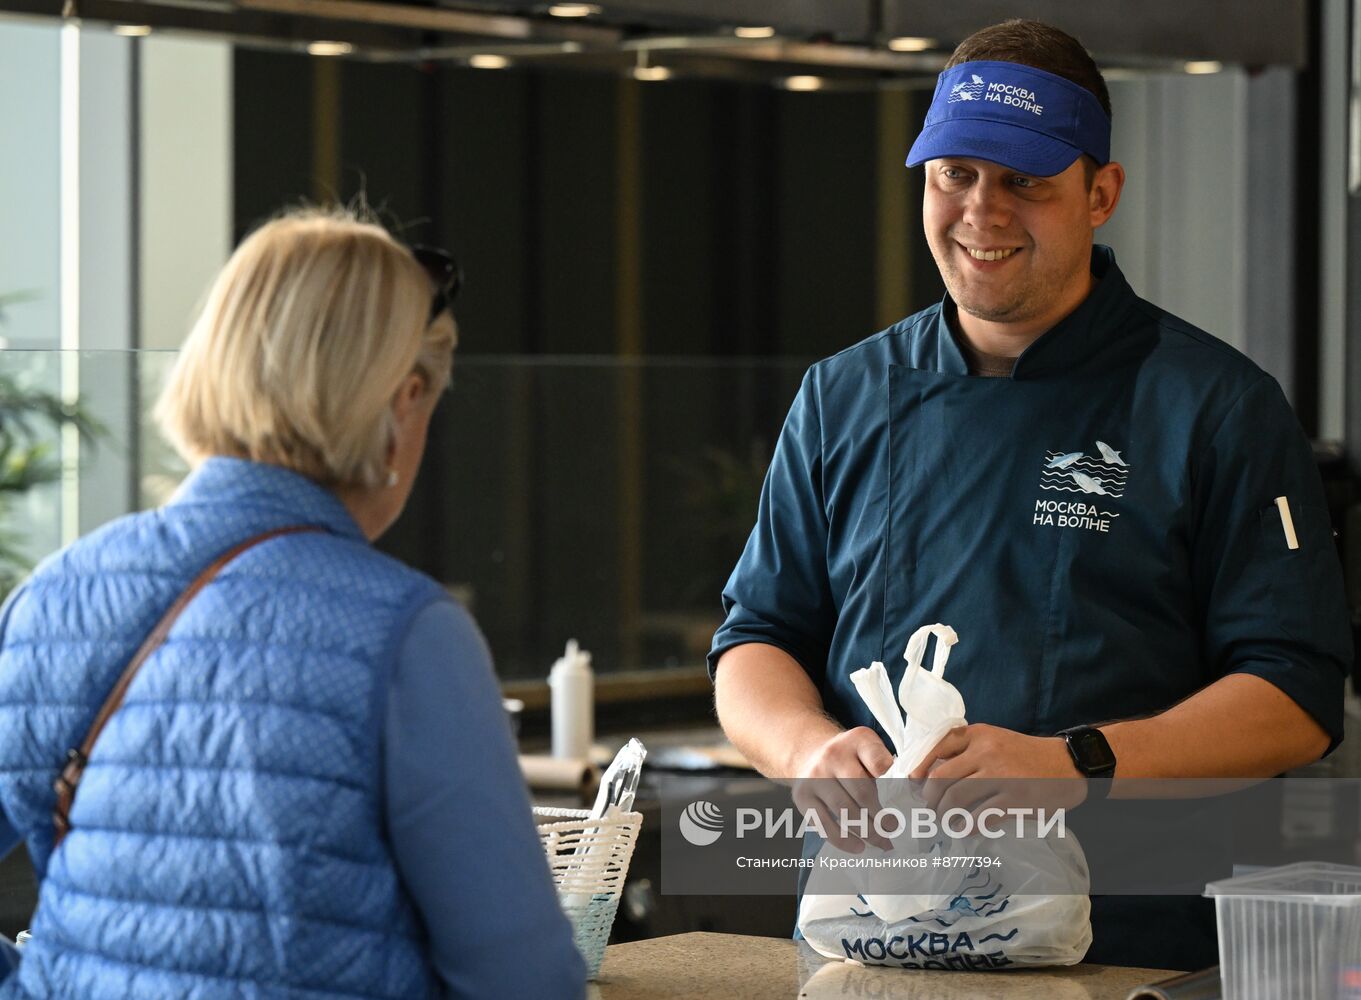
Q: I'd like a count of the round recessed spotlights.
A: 9